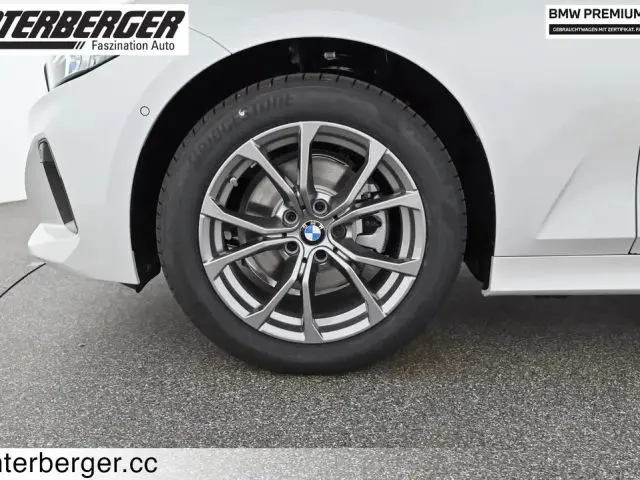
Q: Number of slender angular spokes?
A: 10